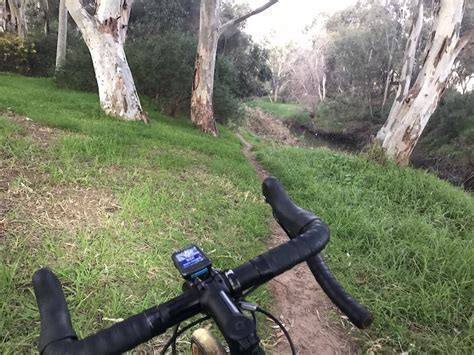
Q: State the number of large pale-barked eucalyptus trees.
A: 3